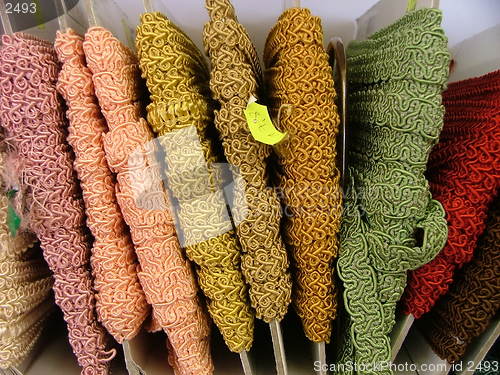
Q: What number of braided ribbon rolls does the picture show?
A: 10